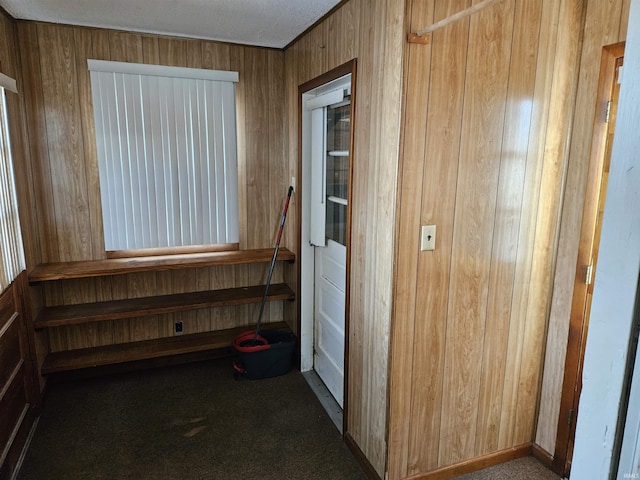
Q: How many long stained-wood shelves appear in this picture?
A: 3